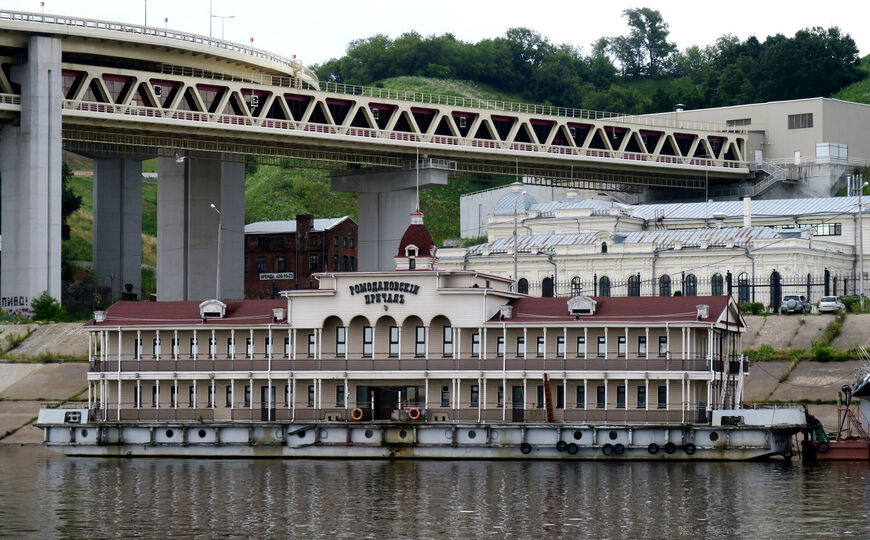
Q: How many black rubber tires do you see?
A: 9